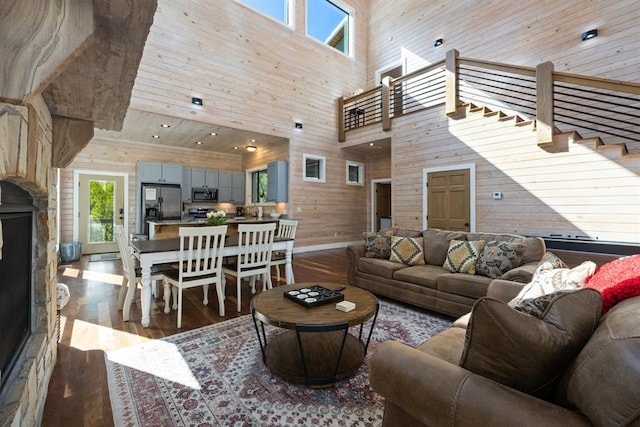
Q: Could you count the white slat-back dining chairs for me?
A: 4